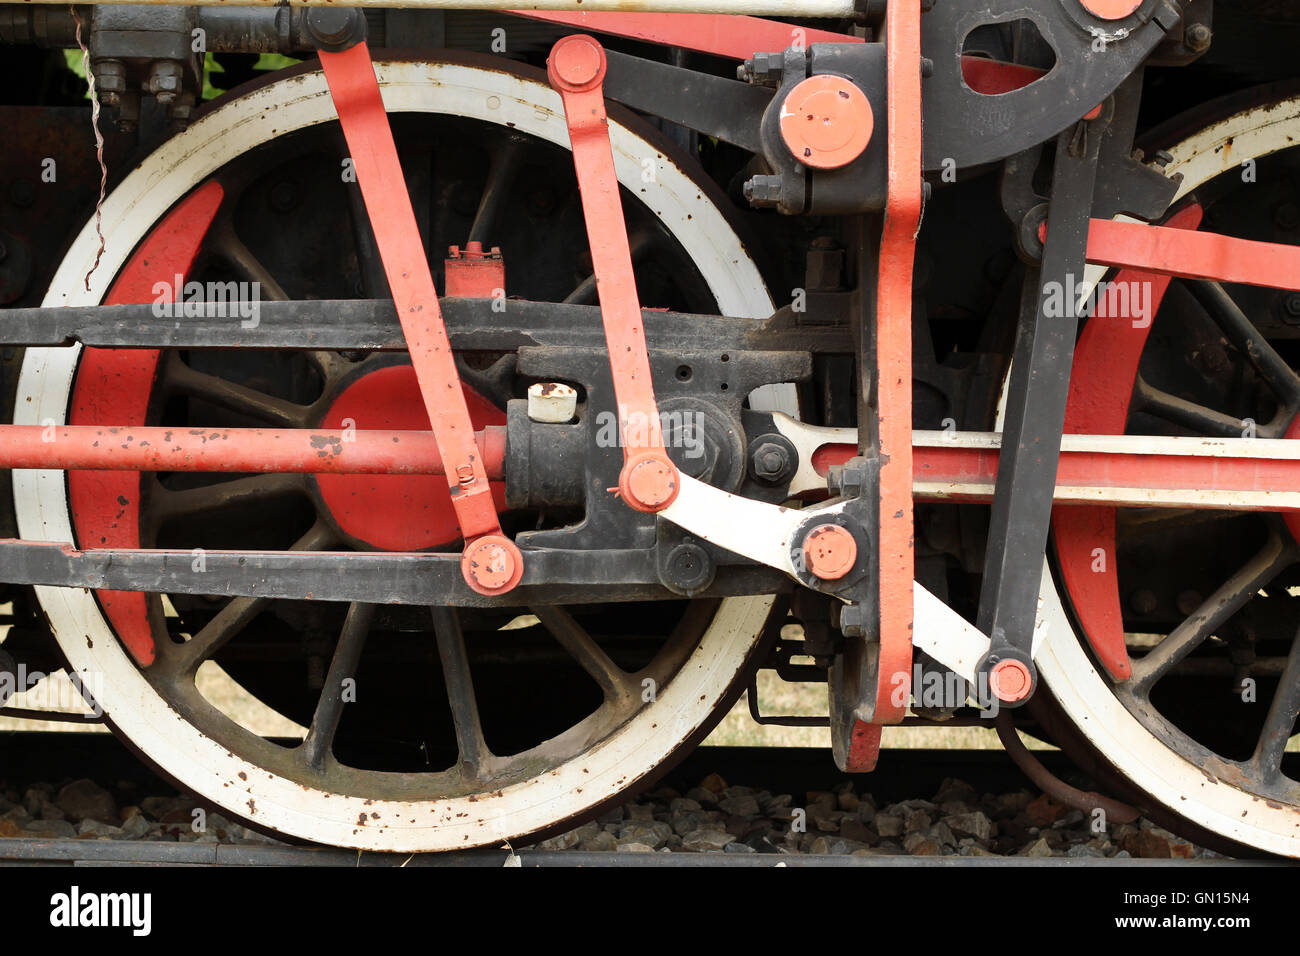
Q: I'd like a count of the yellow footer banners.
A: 0